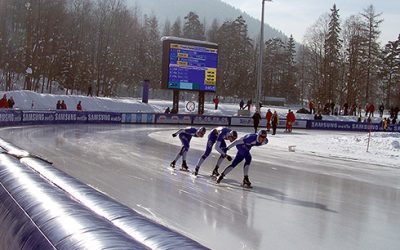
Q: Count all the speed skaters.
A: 3